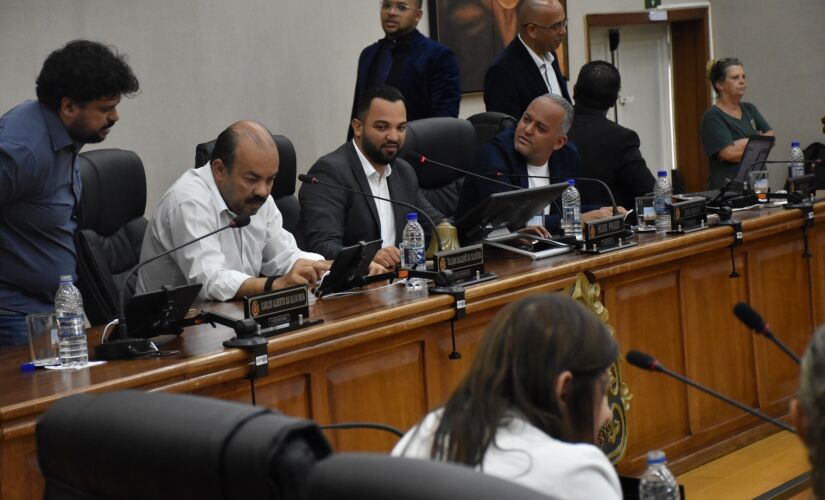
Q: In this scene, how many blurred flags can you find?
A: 0